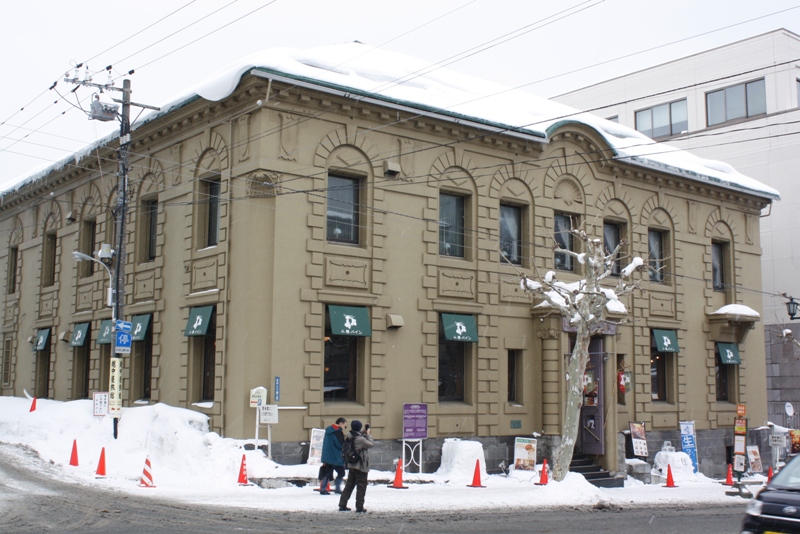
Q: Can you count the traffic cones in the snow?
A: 12